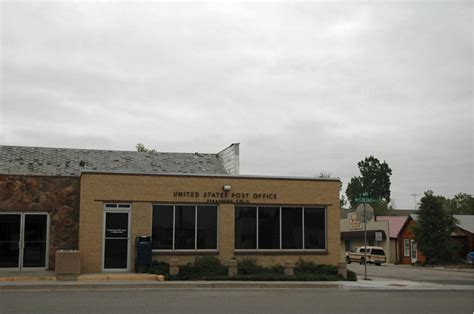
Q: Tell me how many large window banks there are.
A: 2